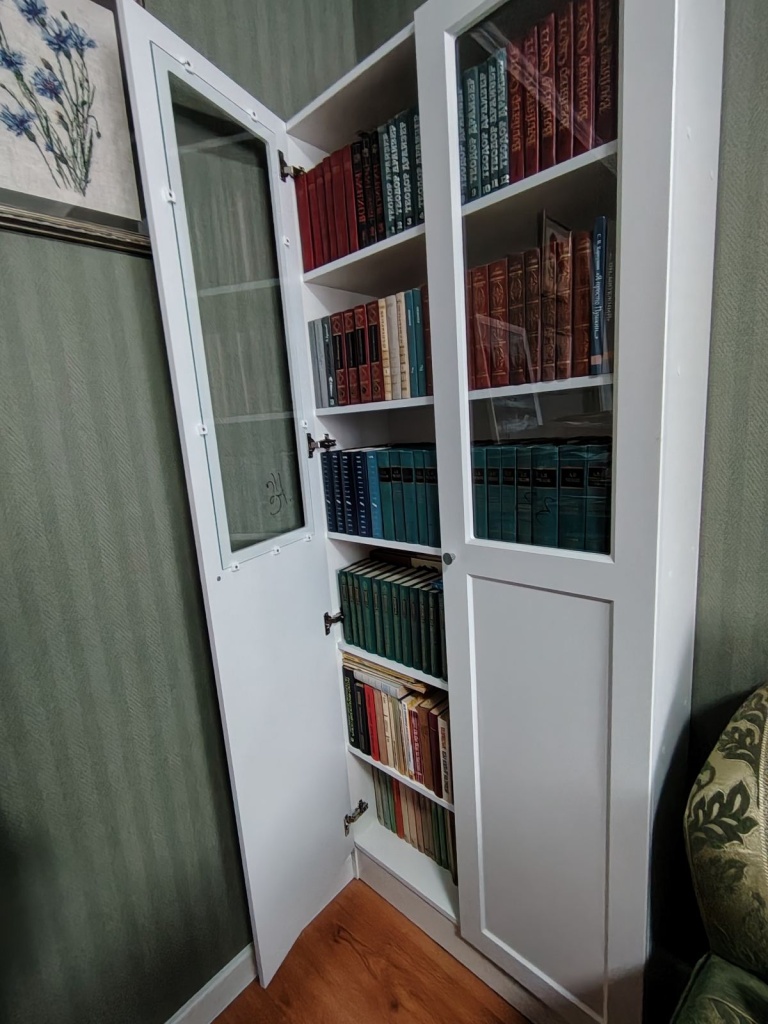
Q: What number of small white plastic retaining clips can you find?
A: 9